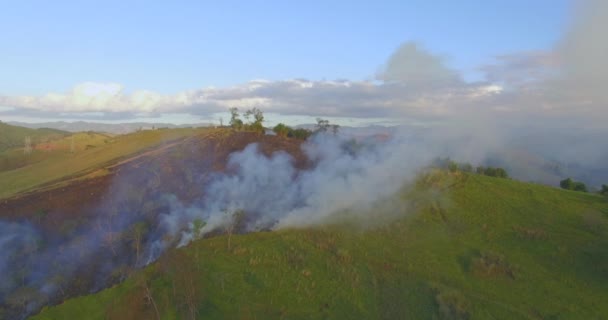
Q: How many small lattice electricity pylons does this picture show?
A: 2